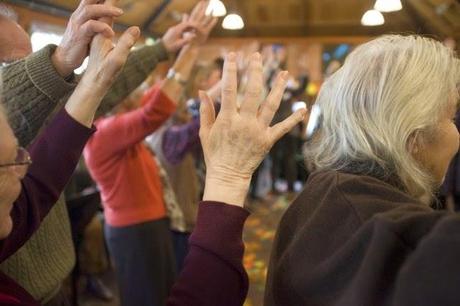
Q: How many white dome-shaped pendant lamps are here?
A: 4